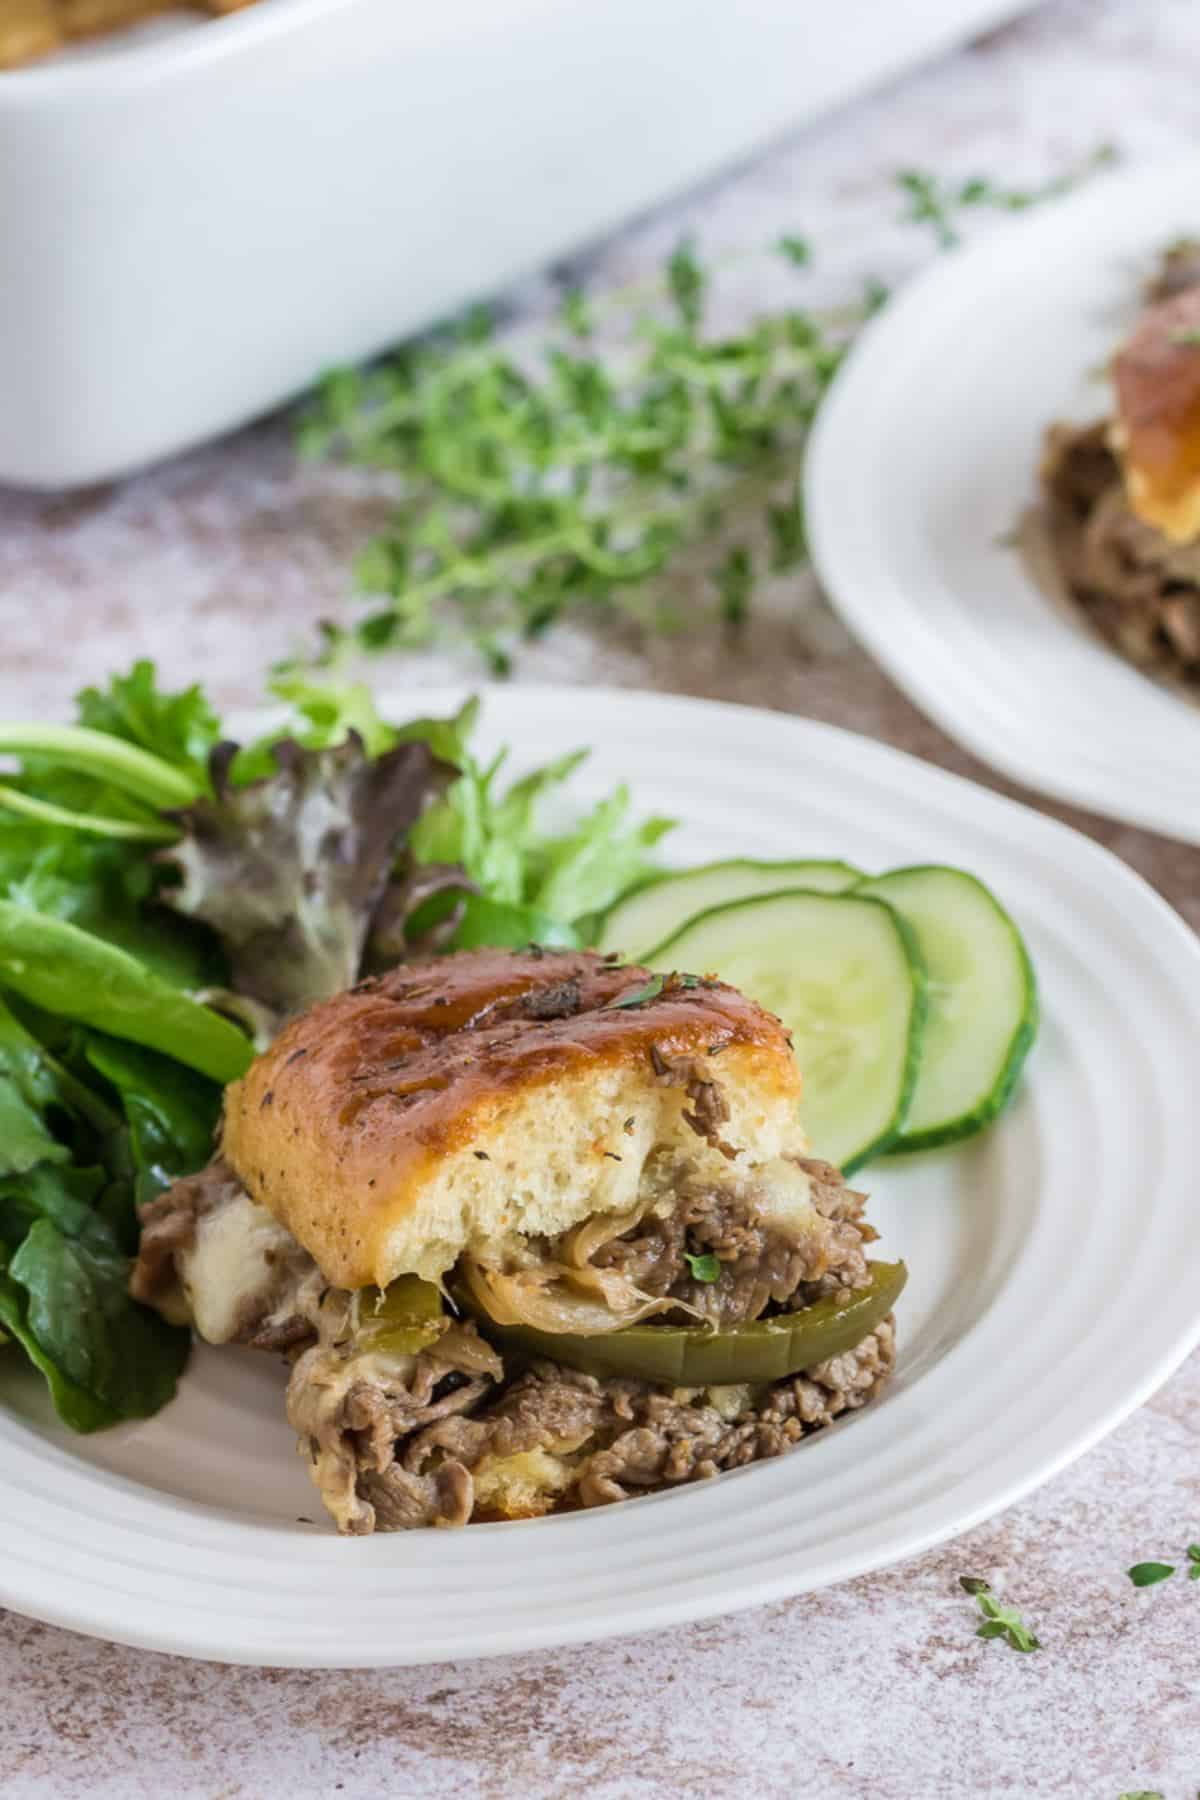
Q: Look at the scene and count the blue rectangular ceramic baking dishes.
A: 0